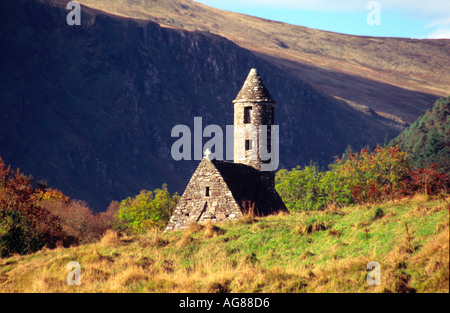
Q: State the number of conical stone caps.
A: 1